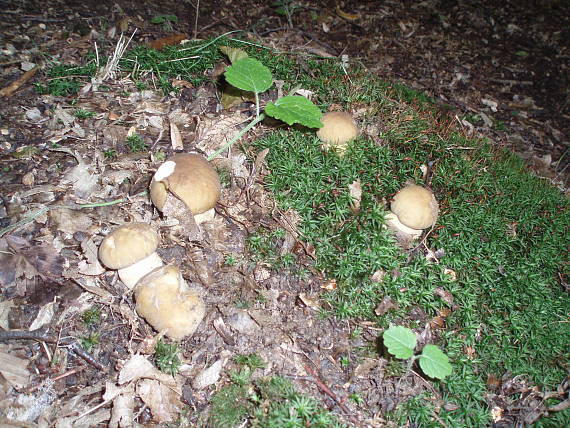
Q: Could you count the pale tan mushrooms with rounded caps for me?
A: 5